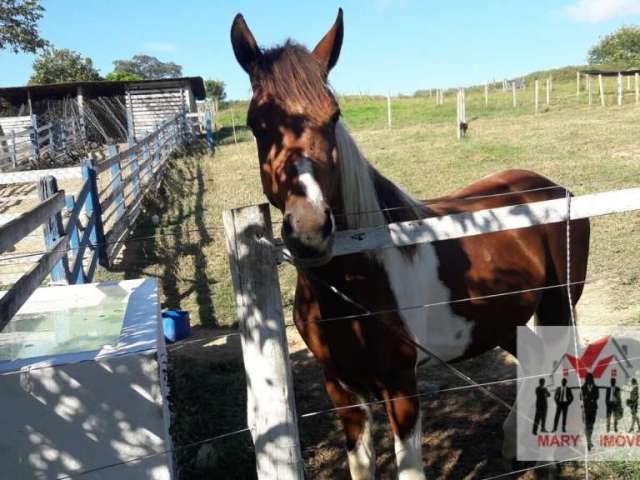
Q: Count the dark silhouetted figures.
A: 5